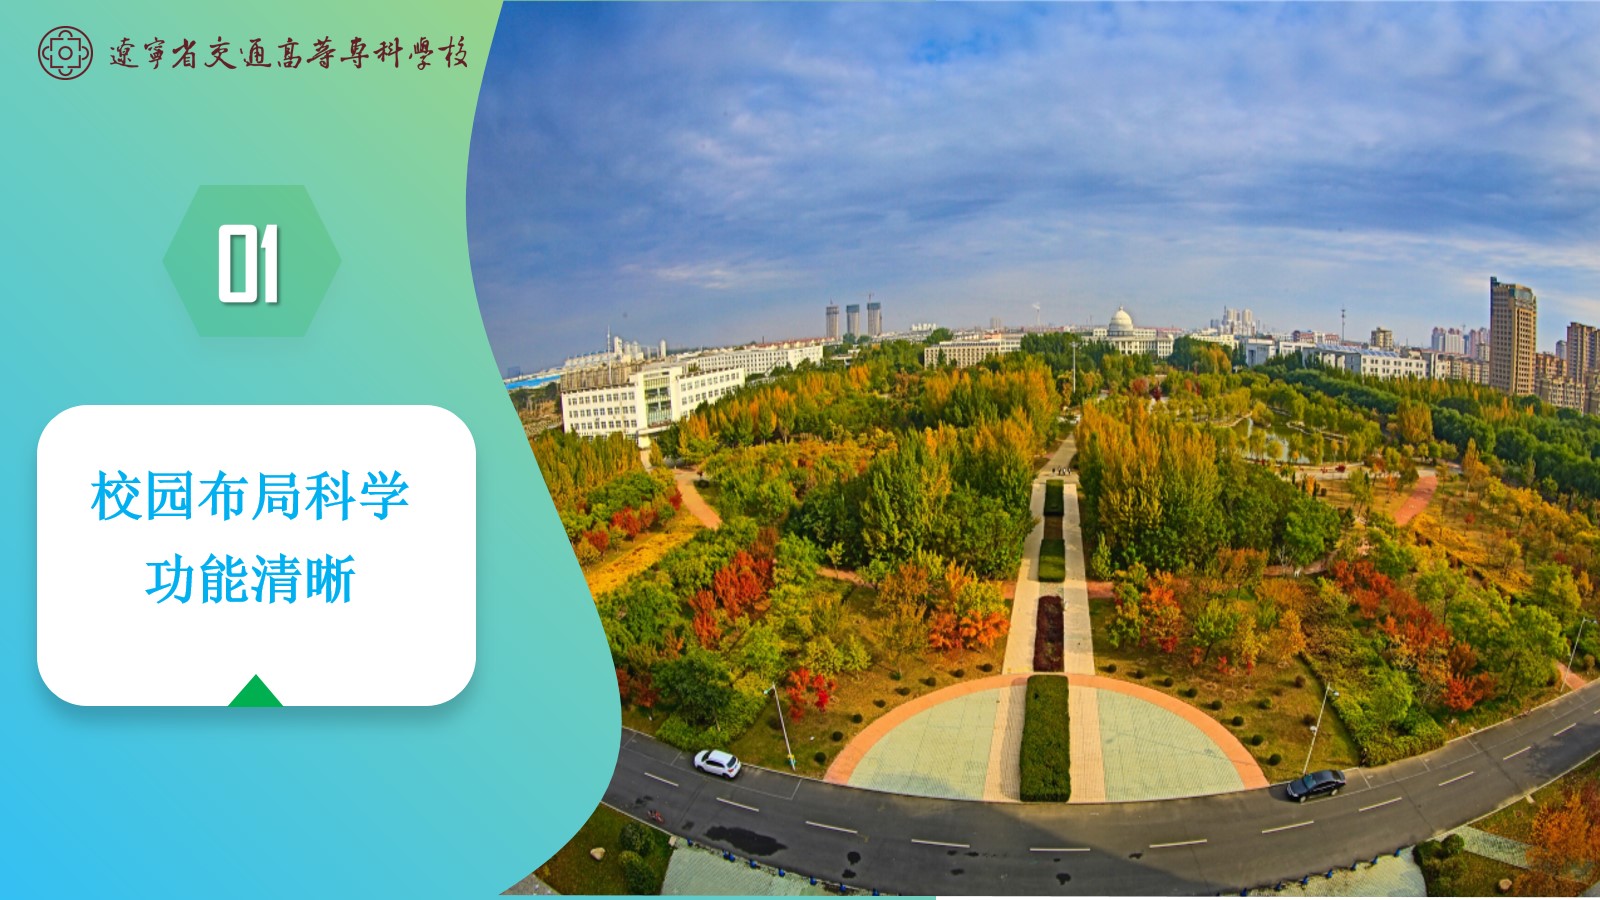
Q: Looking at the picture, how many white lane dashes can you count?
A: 12